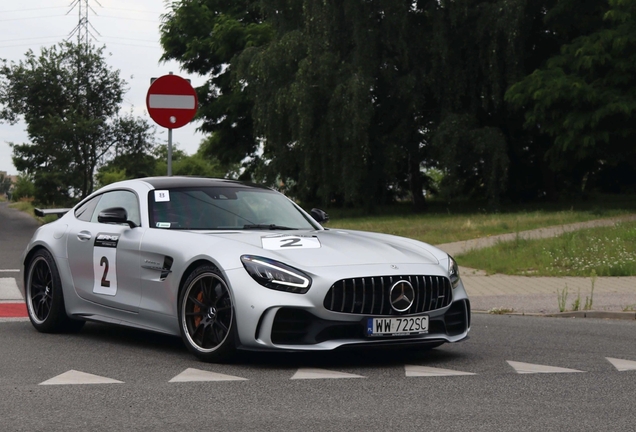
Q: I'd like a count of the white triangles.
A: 6